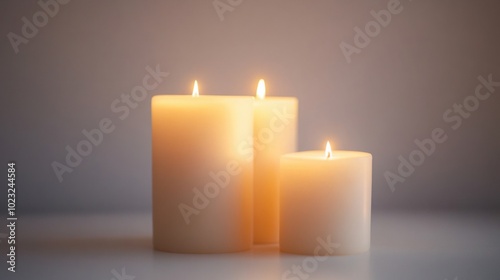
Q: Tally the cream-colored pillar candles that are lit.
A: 3